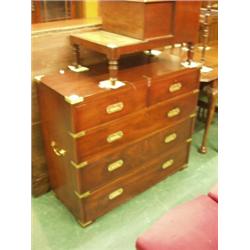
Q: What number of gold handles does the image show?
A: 9